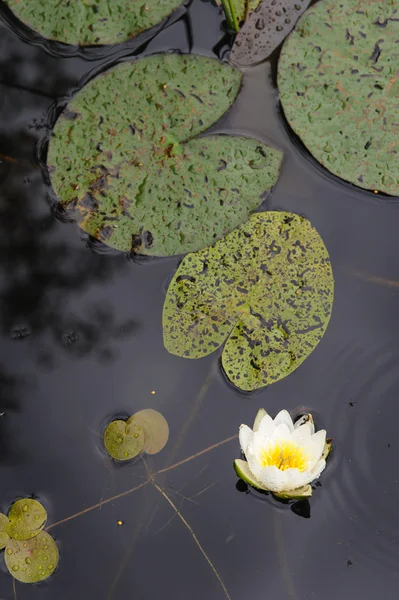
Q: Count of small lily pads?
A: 5